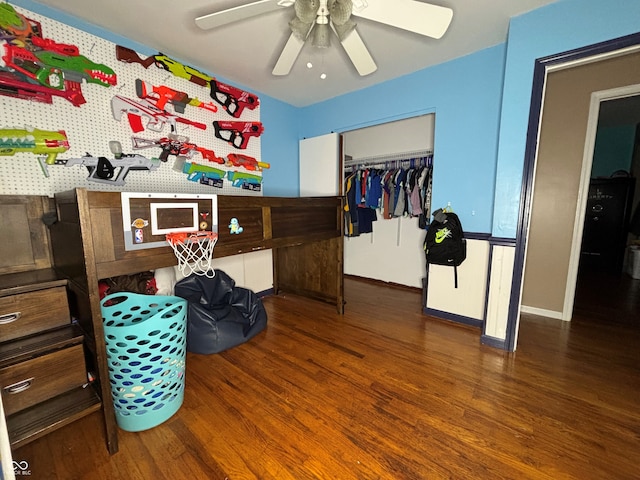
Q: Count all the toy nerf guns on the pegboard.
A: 14